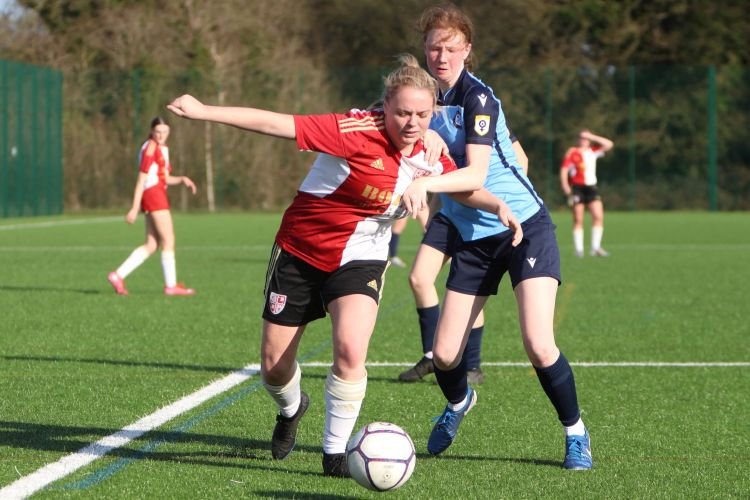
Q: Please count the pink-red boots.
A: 2